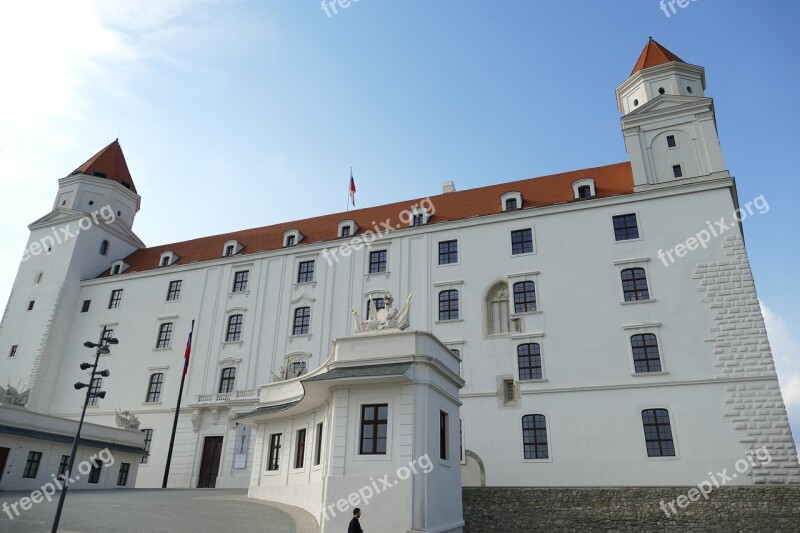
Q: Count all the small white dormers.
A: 8